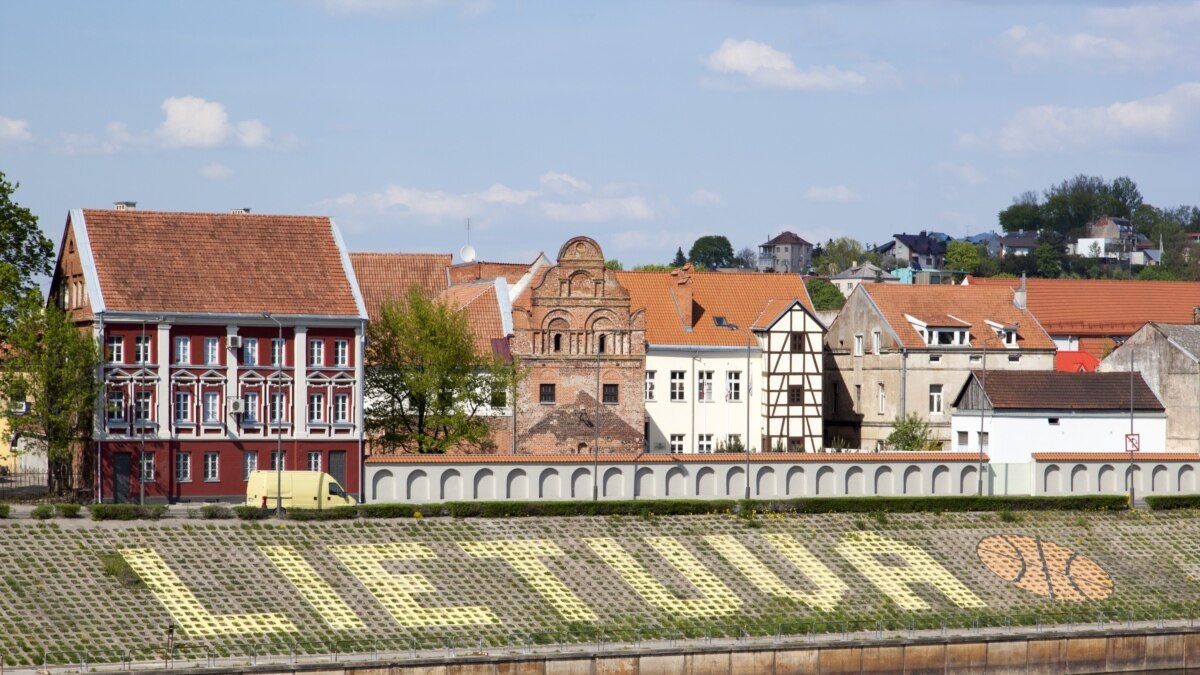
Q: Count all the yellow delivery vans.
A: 1